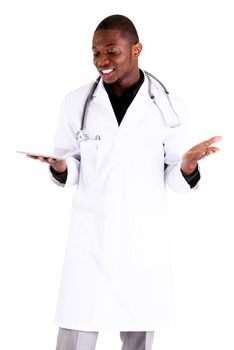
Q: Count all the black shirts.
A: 1